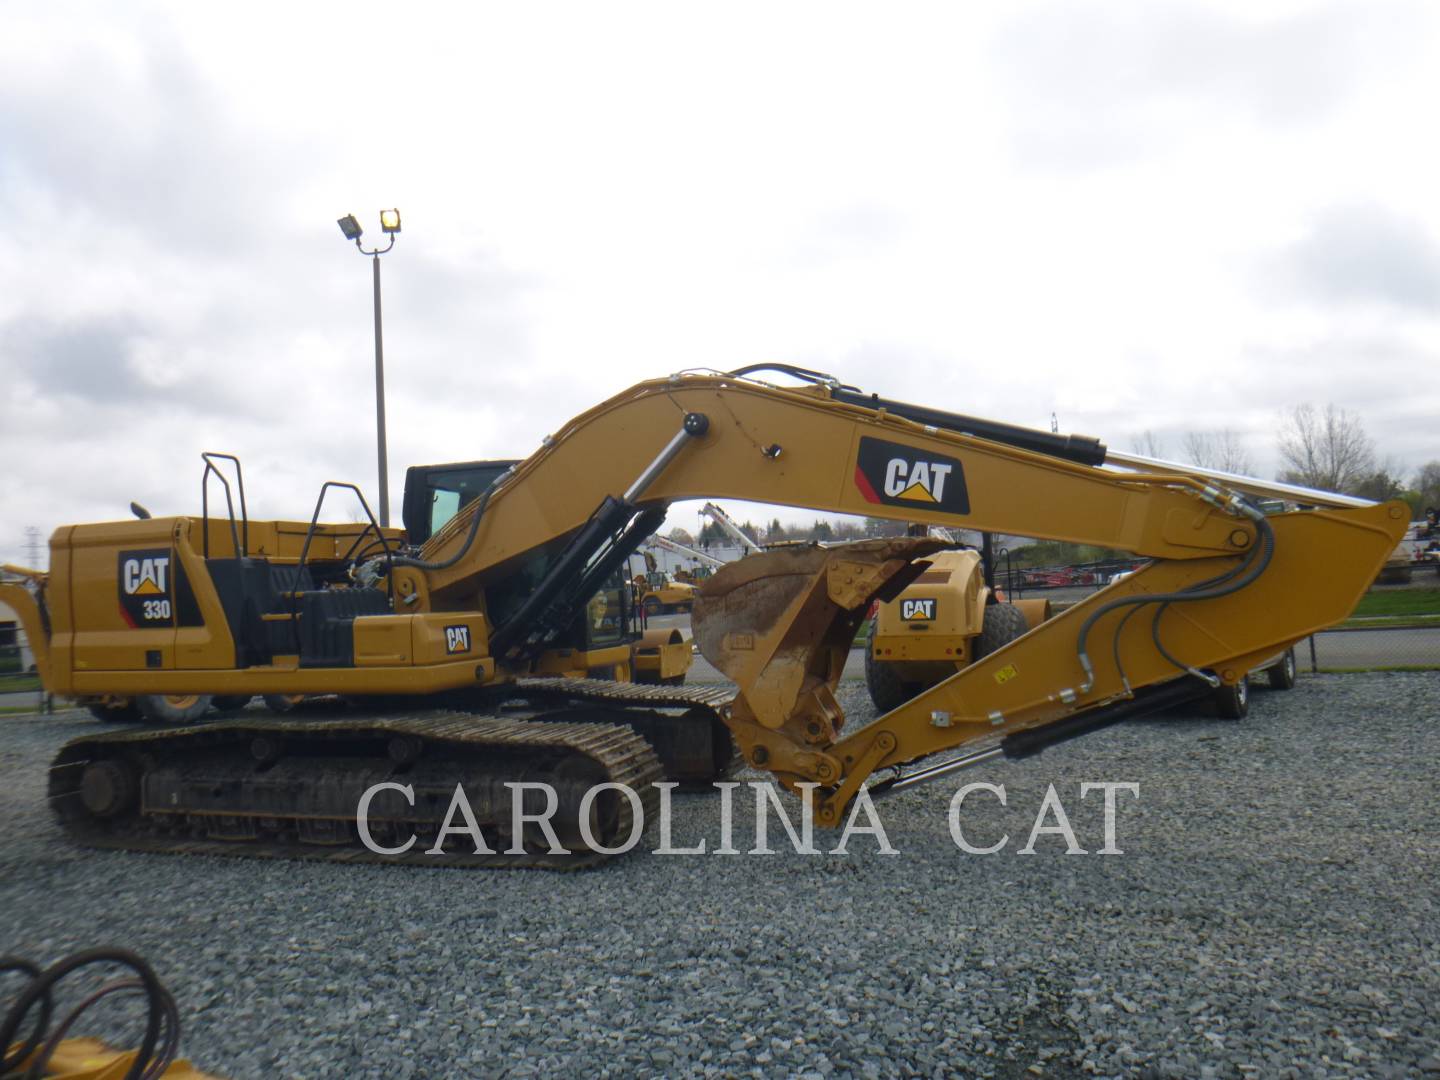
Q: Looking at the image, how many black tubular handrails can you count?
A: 2